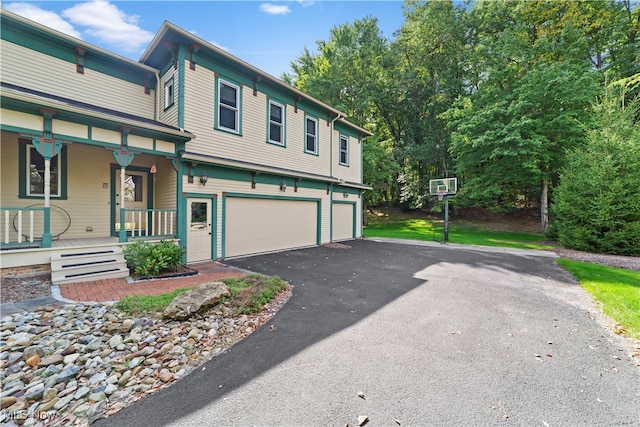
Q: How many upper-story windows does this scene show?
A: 5